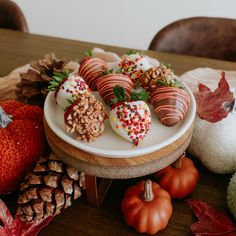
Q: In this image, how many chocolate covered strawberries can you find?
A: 8